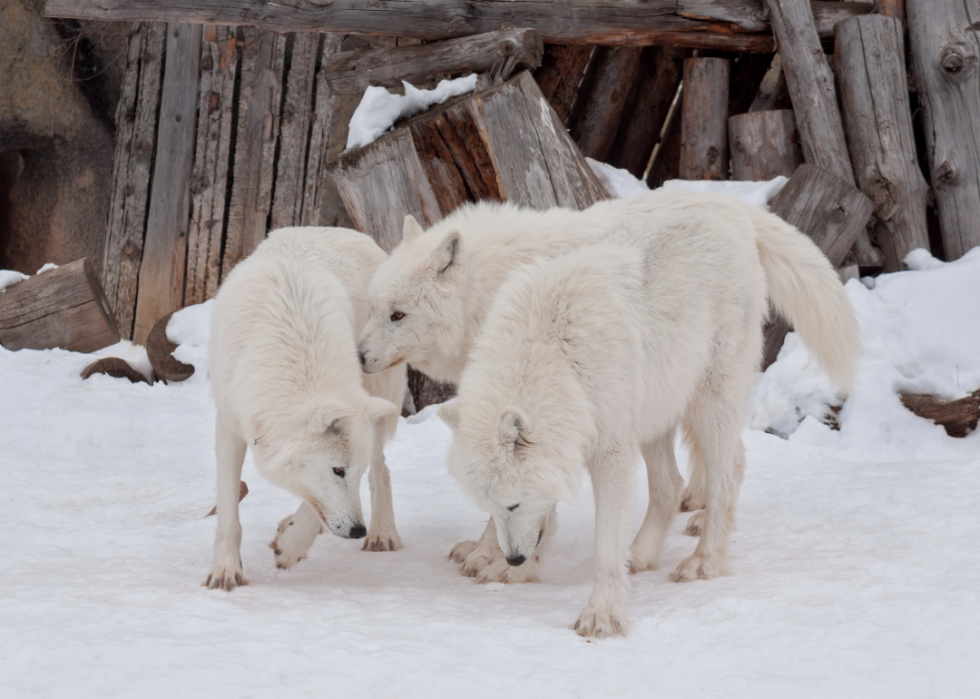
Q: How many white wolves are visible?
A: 3